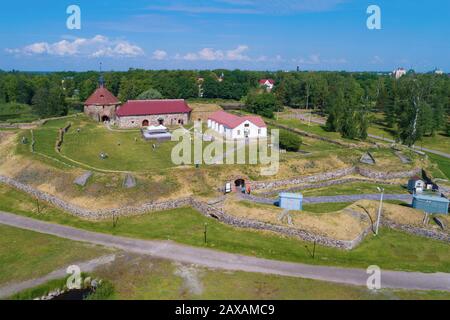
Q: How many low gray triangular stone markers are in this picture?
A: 4